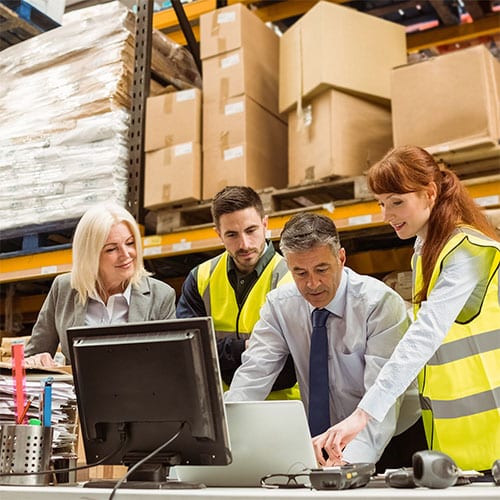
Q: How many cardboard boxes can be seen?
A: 9